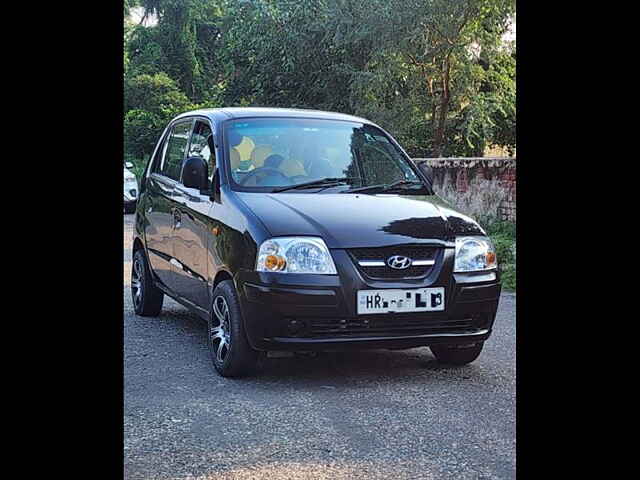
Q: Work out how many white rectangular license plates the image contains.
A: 1